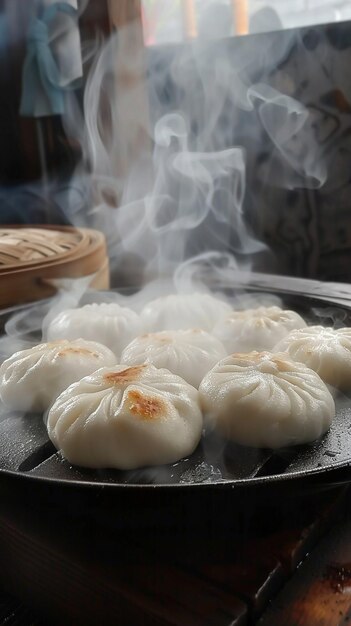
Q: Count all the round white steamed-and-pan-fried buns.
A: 8